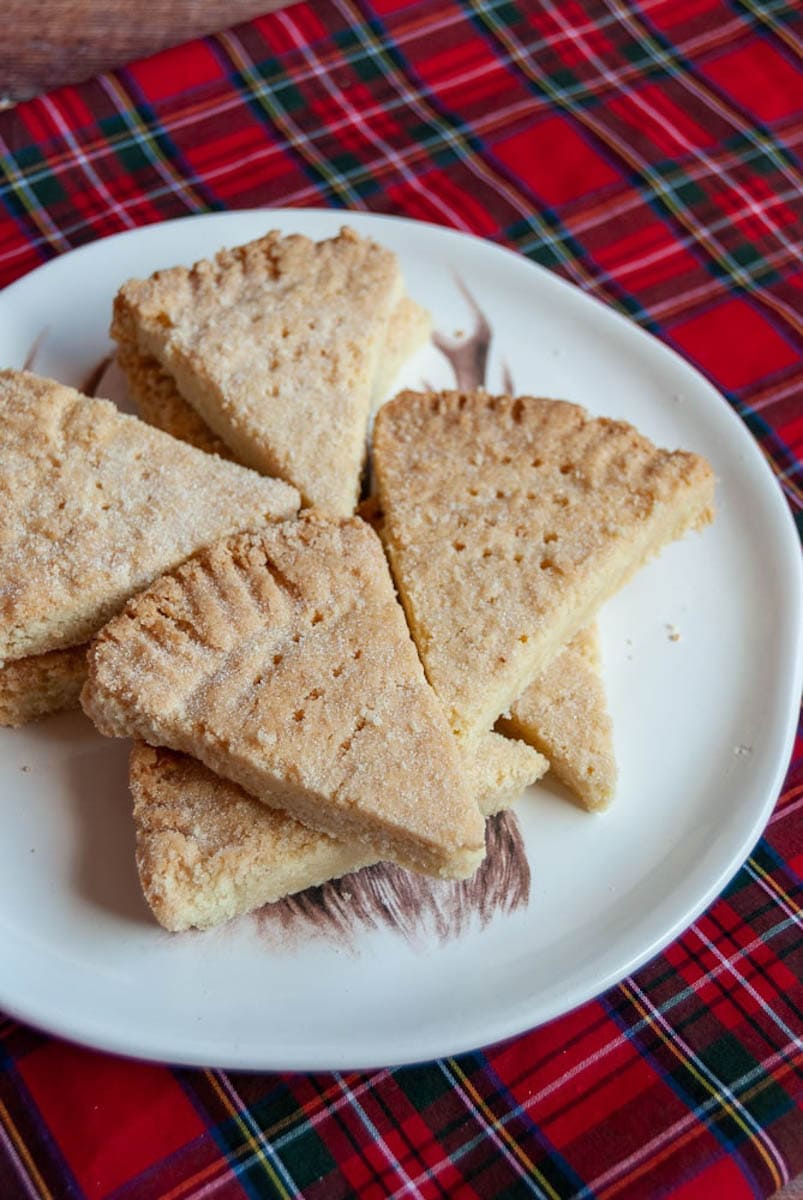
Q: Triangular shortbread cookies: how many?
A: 8